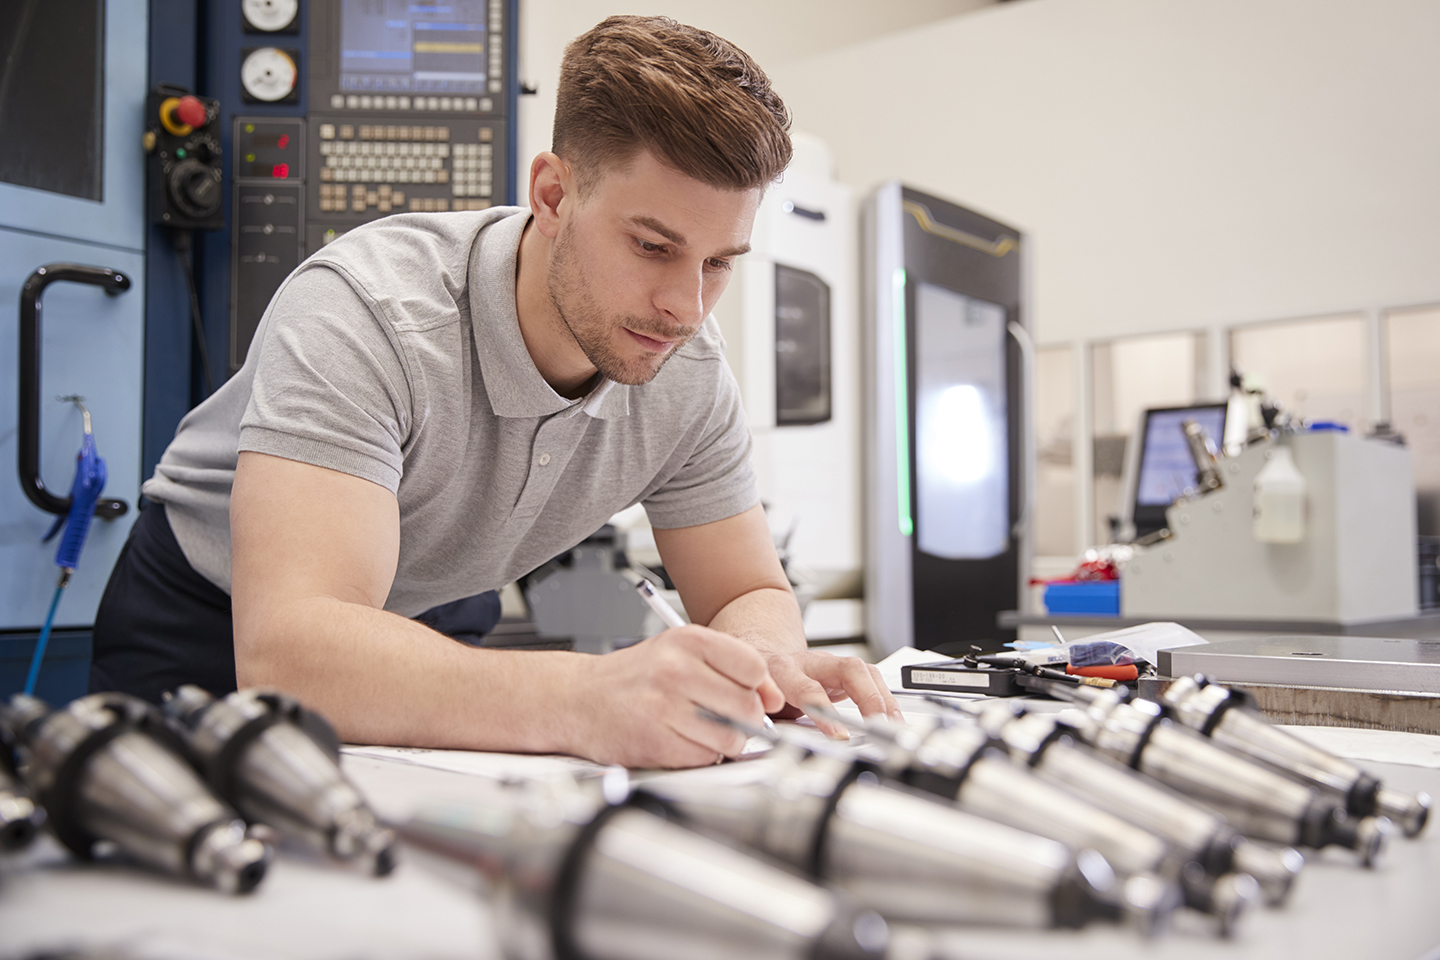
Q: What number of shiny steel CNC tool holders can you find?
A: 9